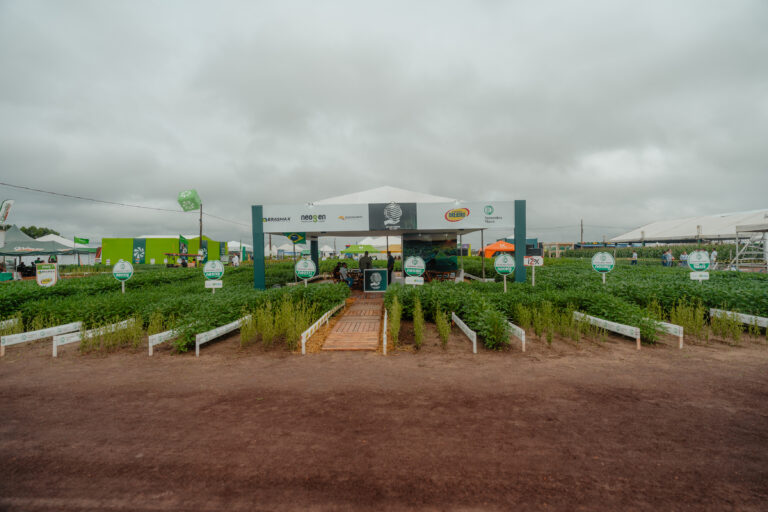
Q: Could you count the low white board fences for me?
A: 12